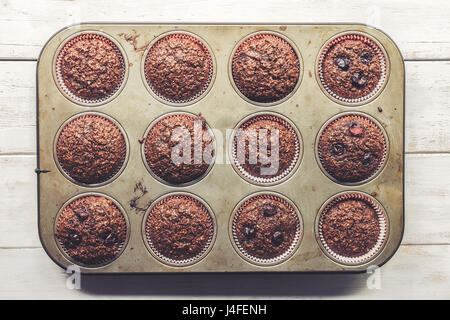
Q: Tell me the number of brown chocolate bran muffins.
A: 12